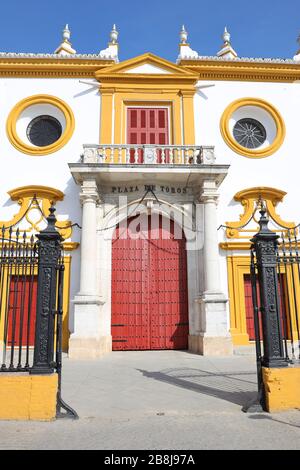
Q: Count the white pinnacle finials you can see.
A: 4